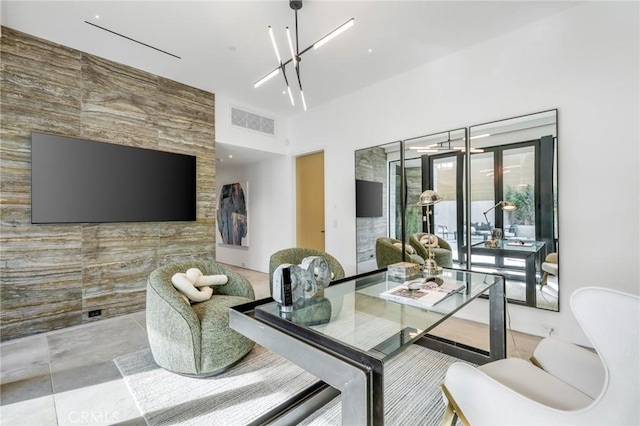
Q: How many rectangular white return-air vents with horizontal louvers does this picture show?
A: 1